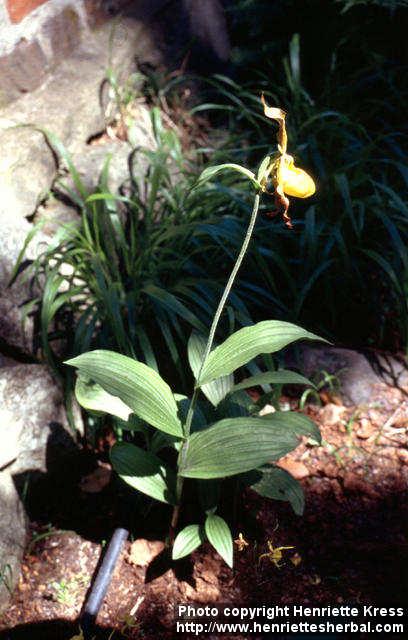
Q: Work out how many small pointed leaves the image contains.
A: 2